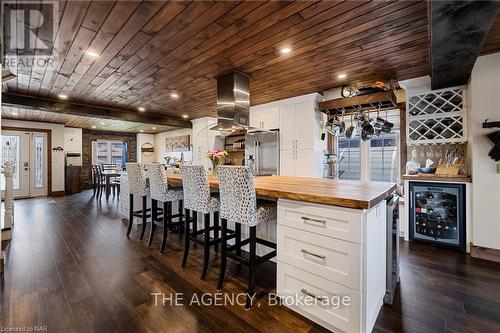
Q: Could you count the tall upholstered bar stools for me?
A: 4